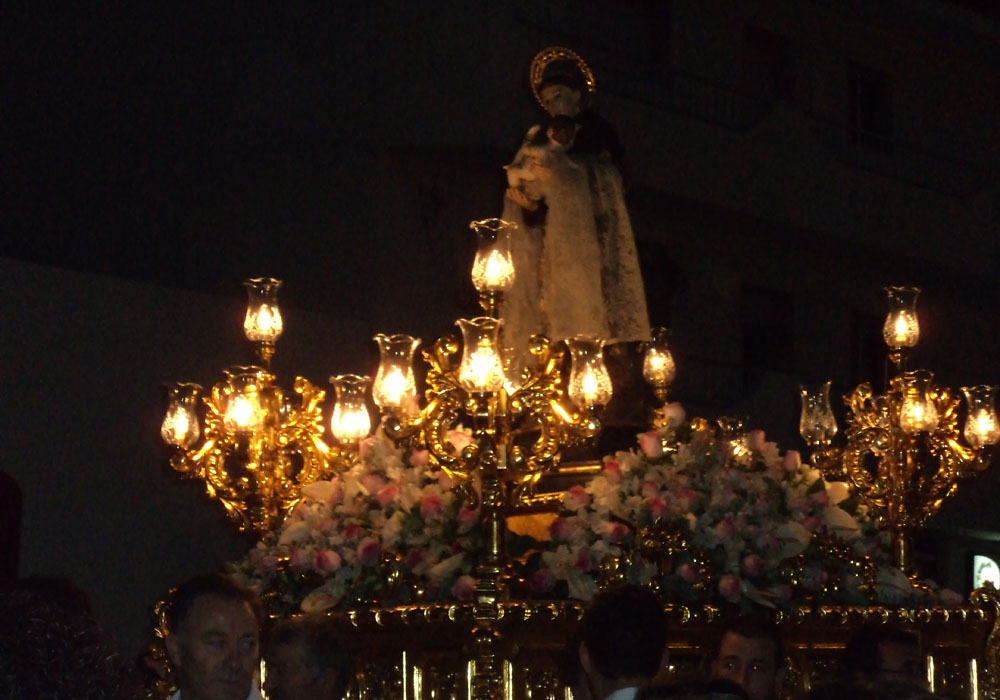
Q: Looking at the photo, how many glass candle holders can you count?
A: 14